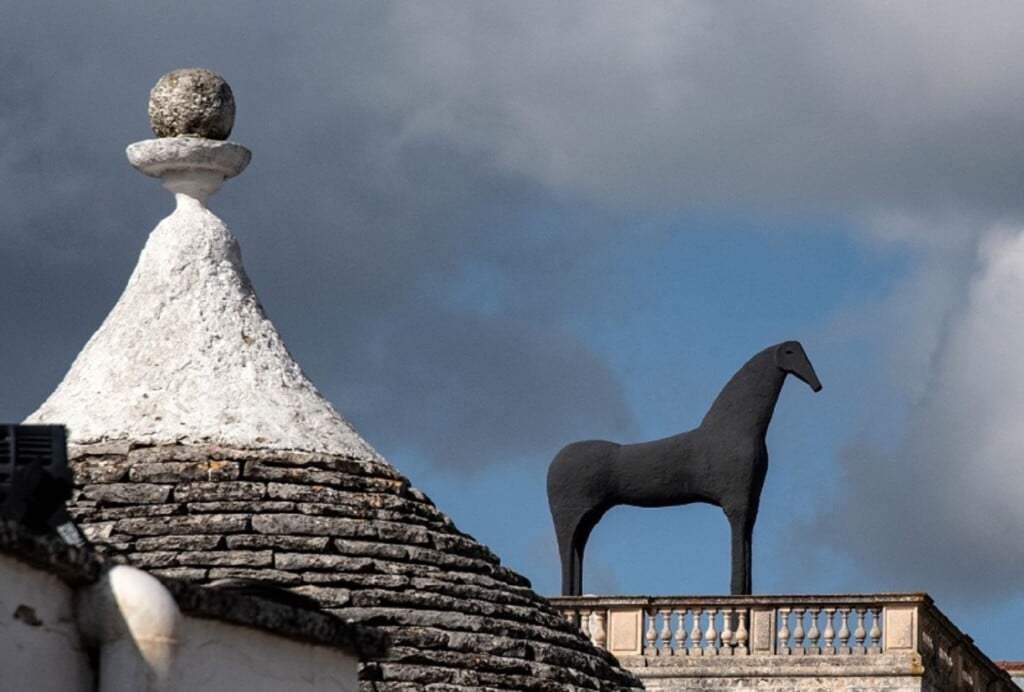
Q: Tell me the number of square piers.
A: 3